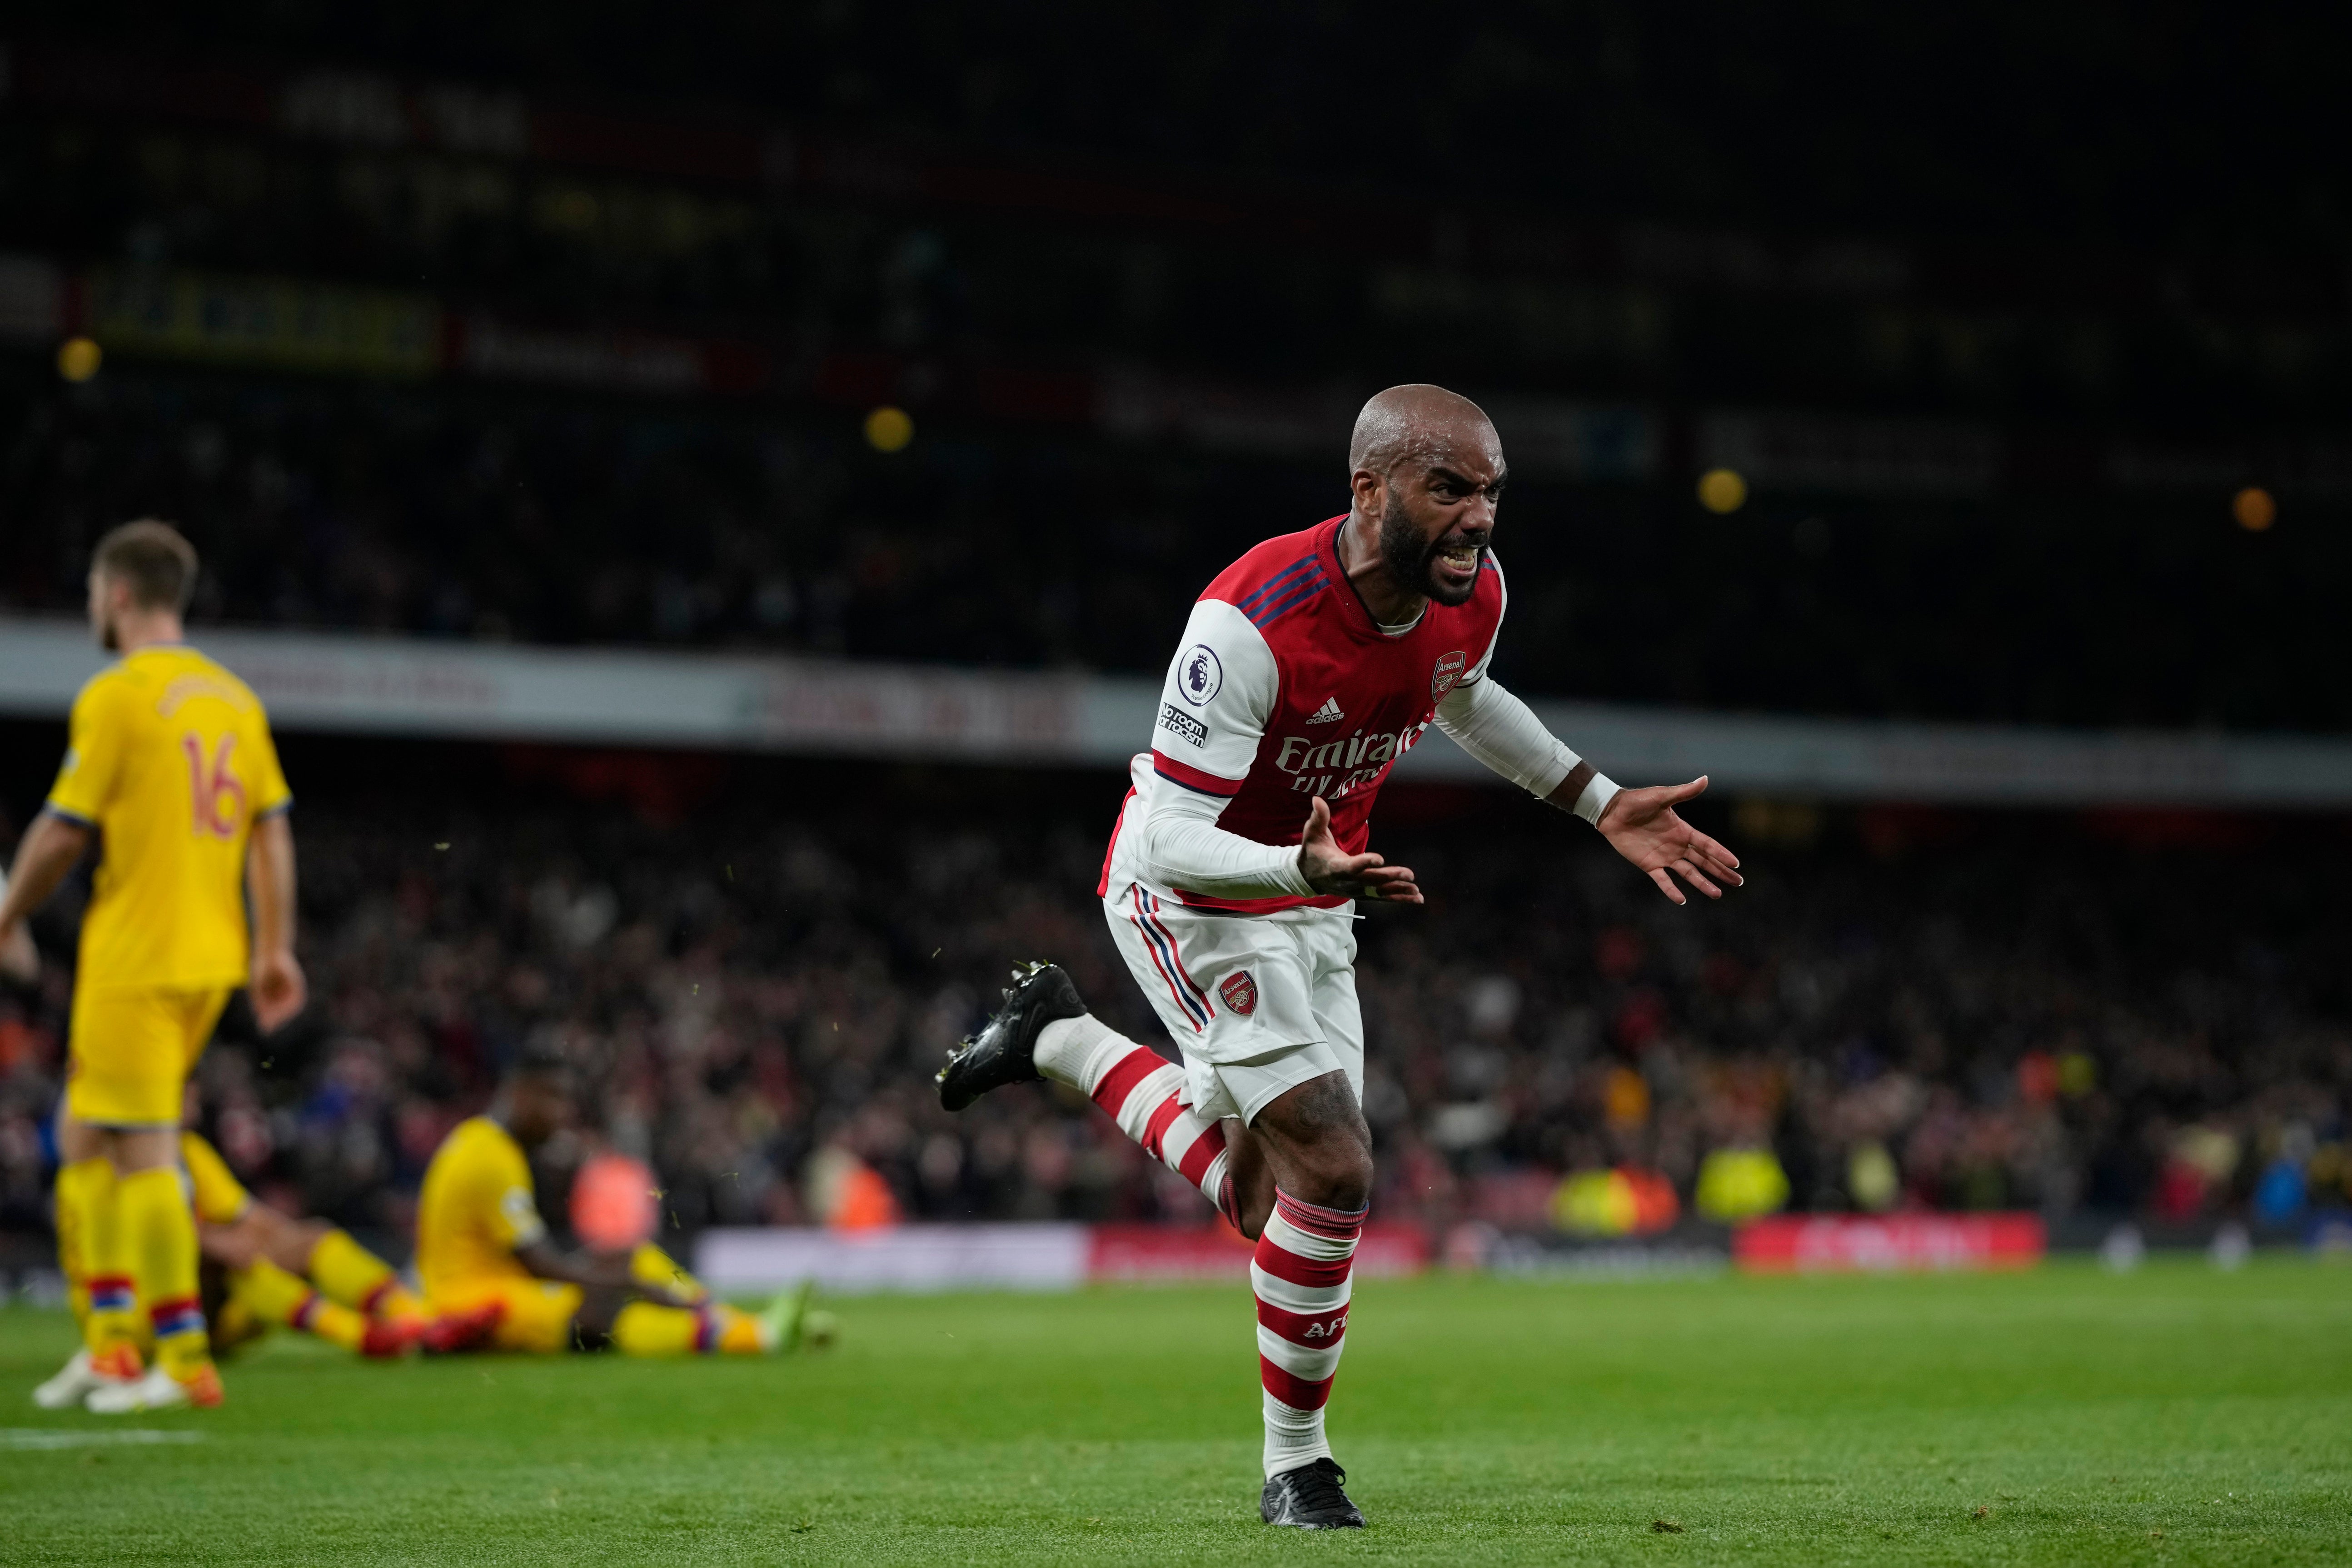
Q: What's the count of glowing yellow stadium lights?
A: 4